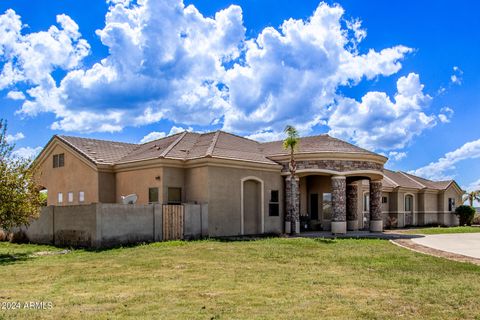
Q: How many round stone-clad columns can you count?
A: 4